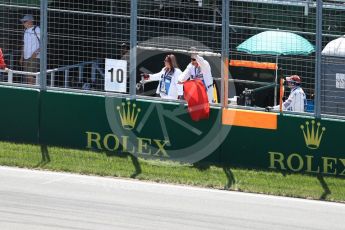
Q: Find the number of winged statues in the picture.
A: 0